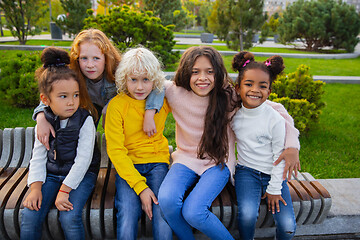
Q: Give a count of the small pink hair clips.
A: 2